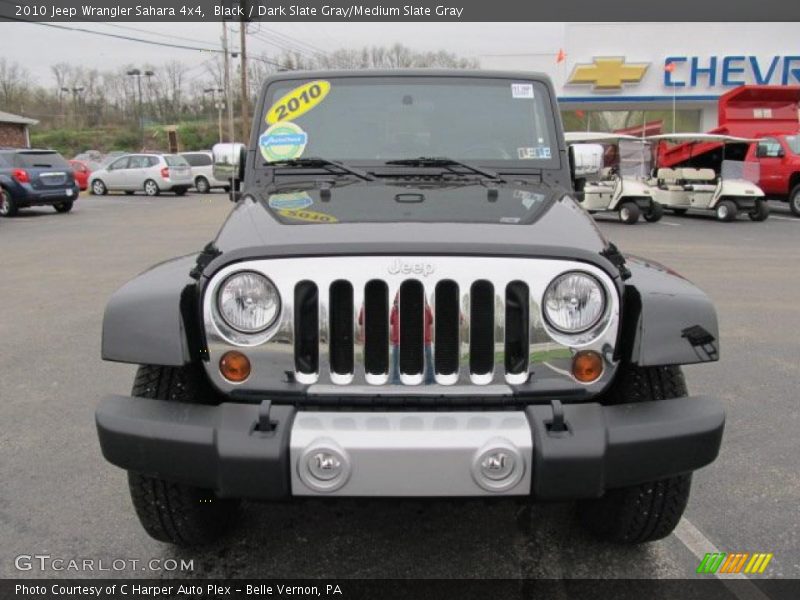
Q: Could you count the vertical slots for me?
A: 7